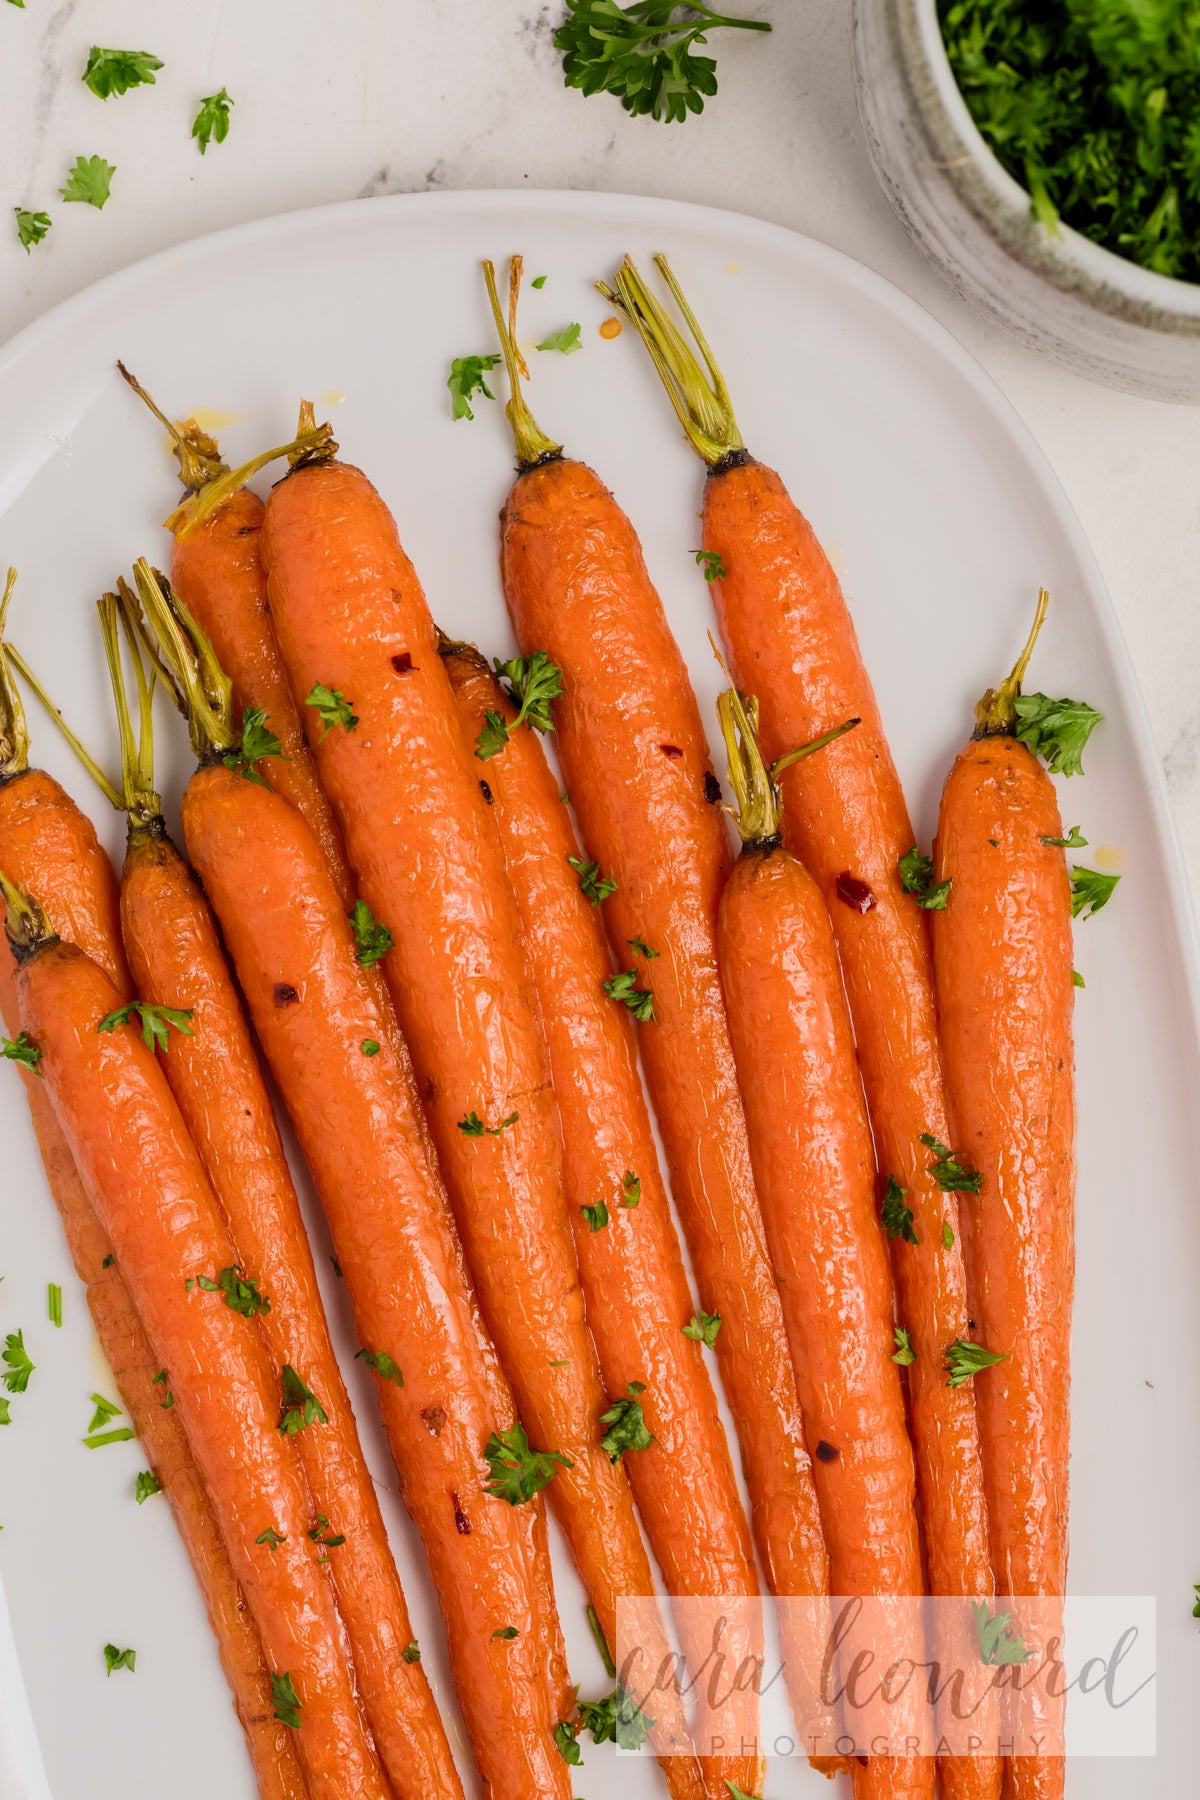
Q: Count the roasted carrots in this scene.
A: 11